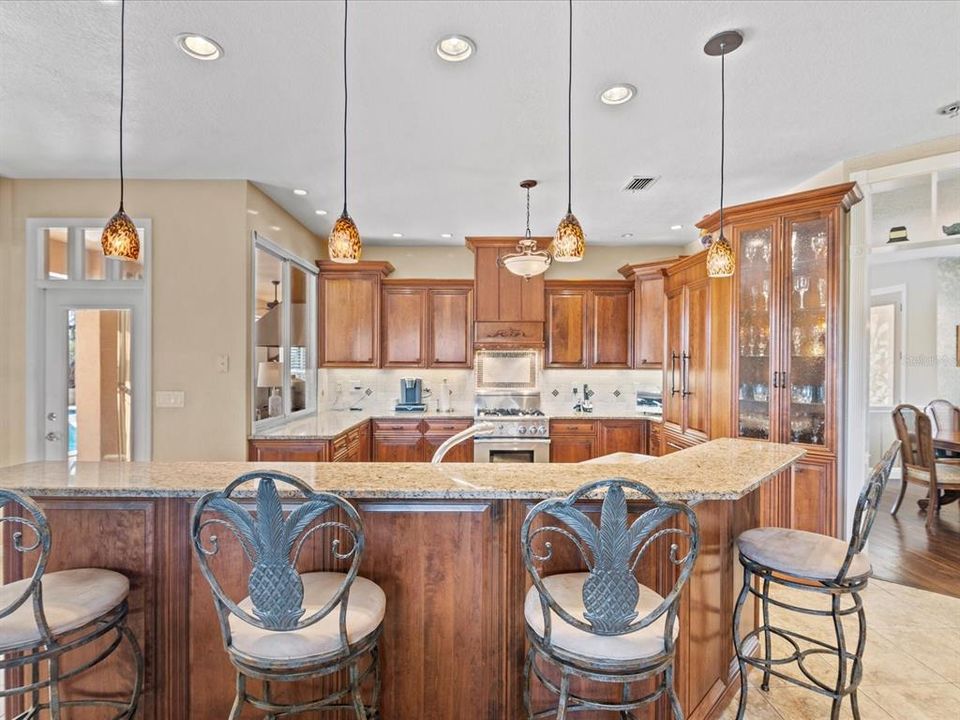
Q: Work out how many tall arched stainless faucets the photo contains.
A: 1